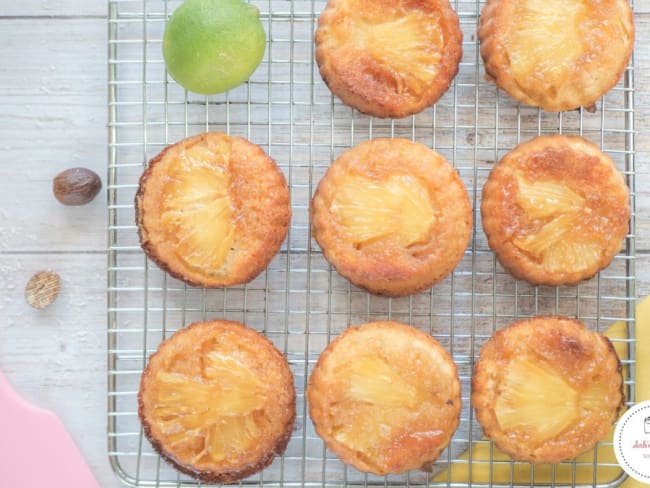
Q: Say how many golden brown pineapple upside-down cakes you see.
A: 8